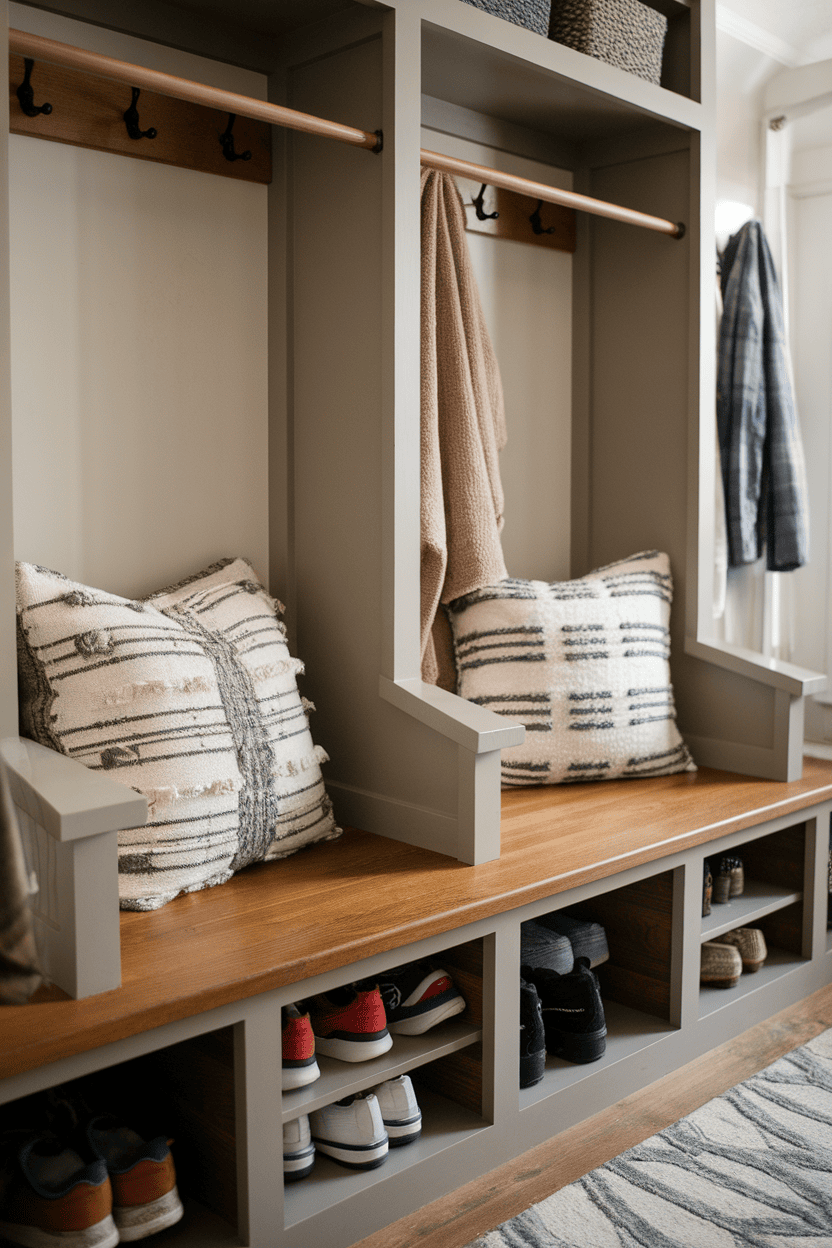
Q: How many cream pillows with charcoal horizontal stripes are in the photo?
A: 2